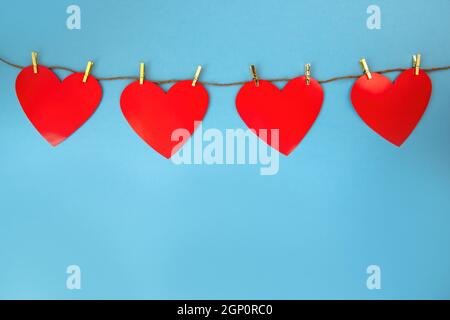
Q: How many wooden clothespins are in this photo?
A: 8